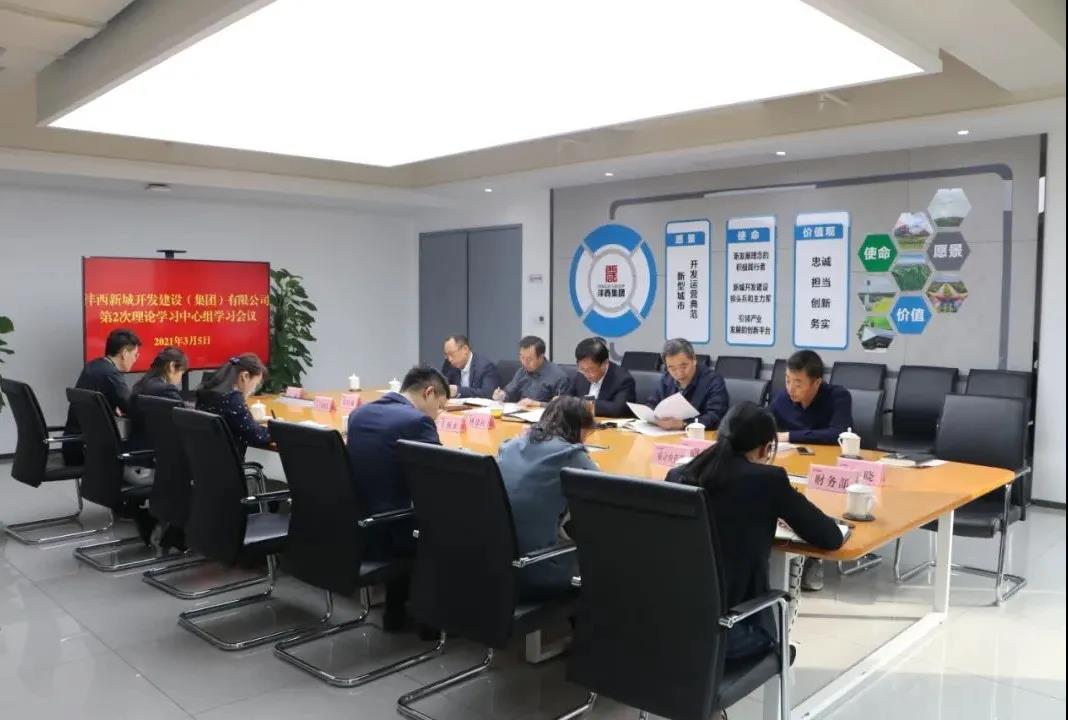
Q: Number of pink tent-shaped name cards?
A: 9